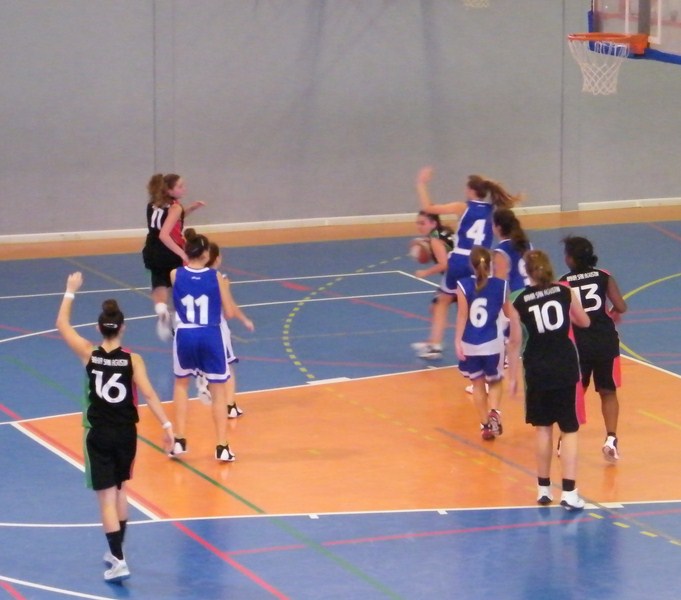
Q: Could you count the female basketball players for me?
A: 10